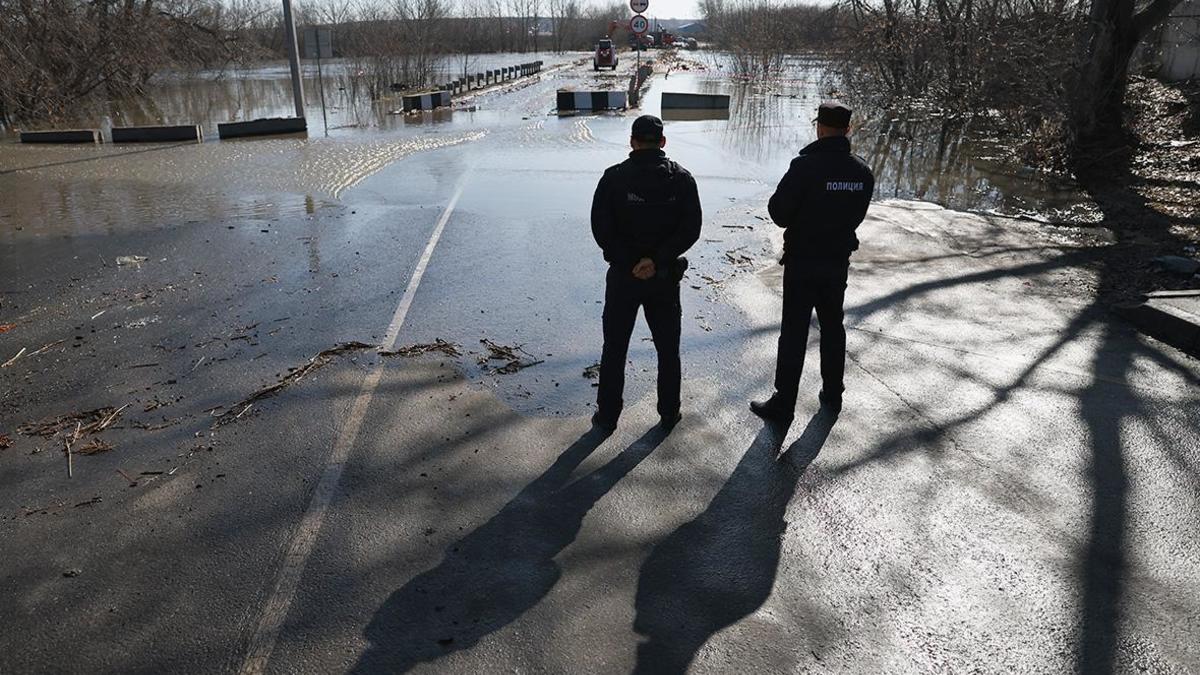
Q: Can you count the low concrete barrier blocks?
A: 6